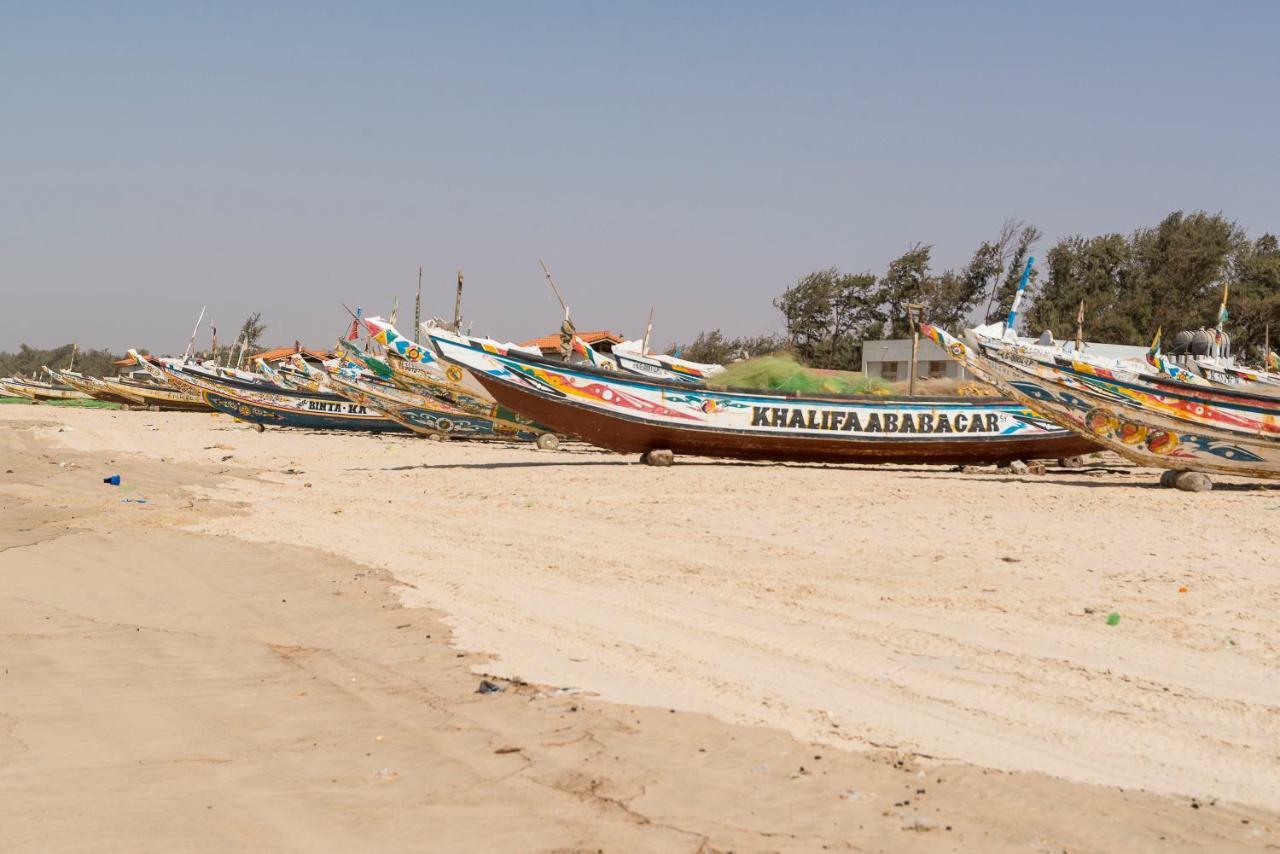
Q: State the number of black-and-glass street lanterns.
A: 0